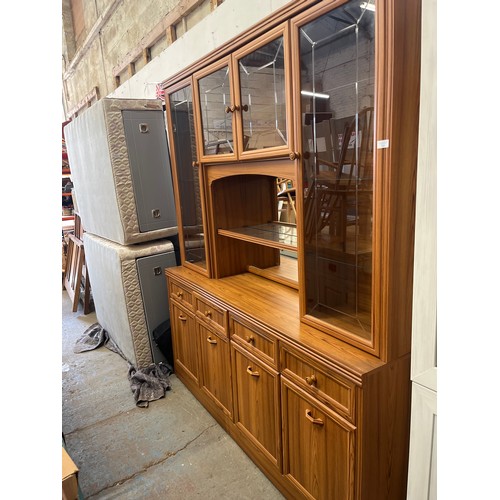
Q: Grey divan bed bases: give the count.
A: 2